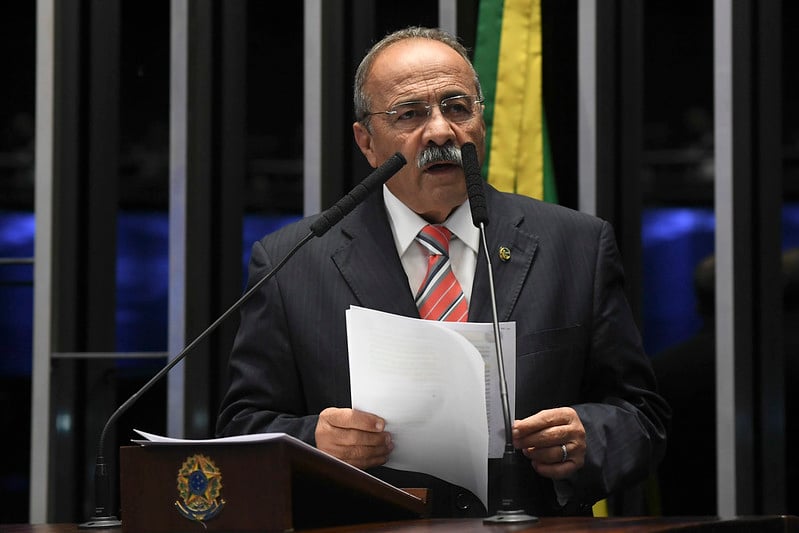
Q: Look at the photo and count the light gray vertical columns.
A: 6